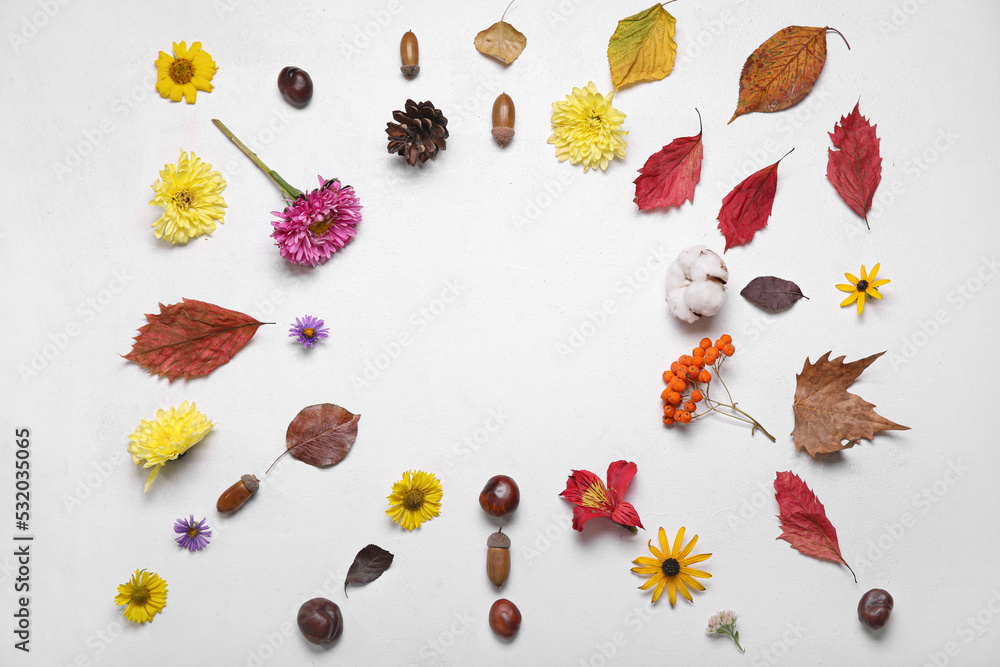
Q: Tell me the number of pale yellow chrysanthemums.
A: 3